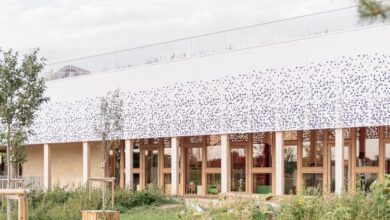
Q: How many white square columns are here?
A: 7